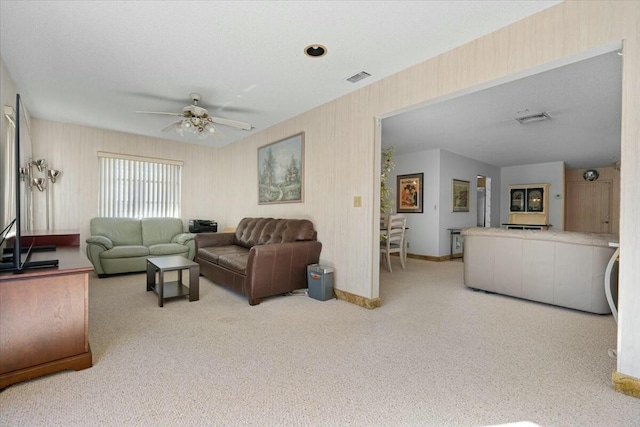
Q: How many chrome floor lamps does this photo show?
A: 1